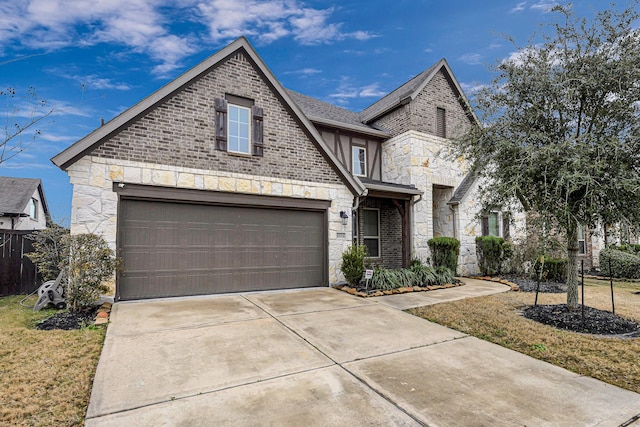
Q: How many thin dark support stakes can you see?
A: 3